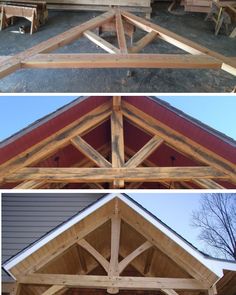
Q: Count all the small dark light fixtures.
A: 2